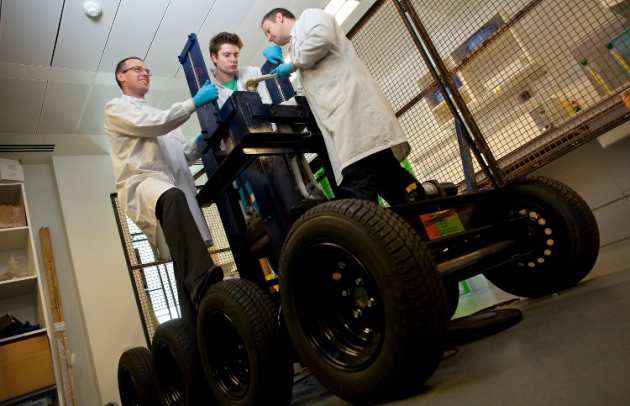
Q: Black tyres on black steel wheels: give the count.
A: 5